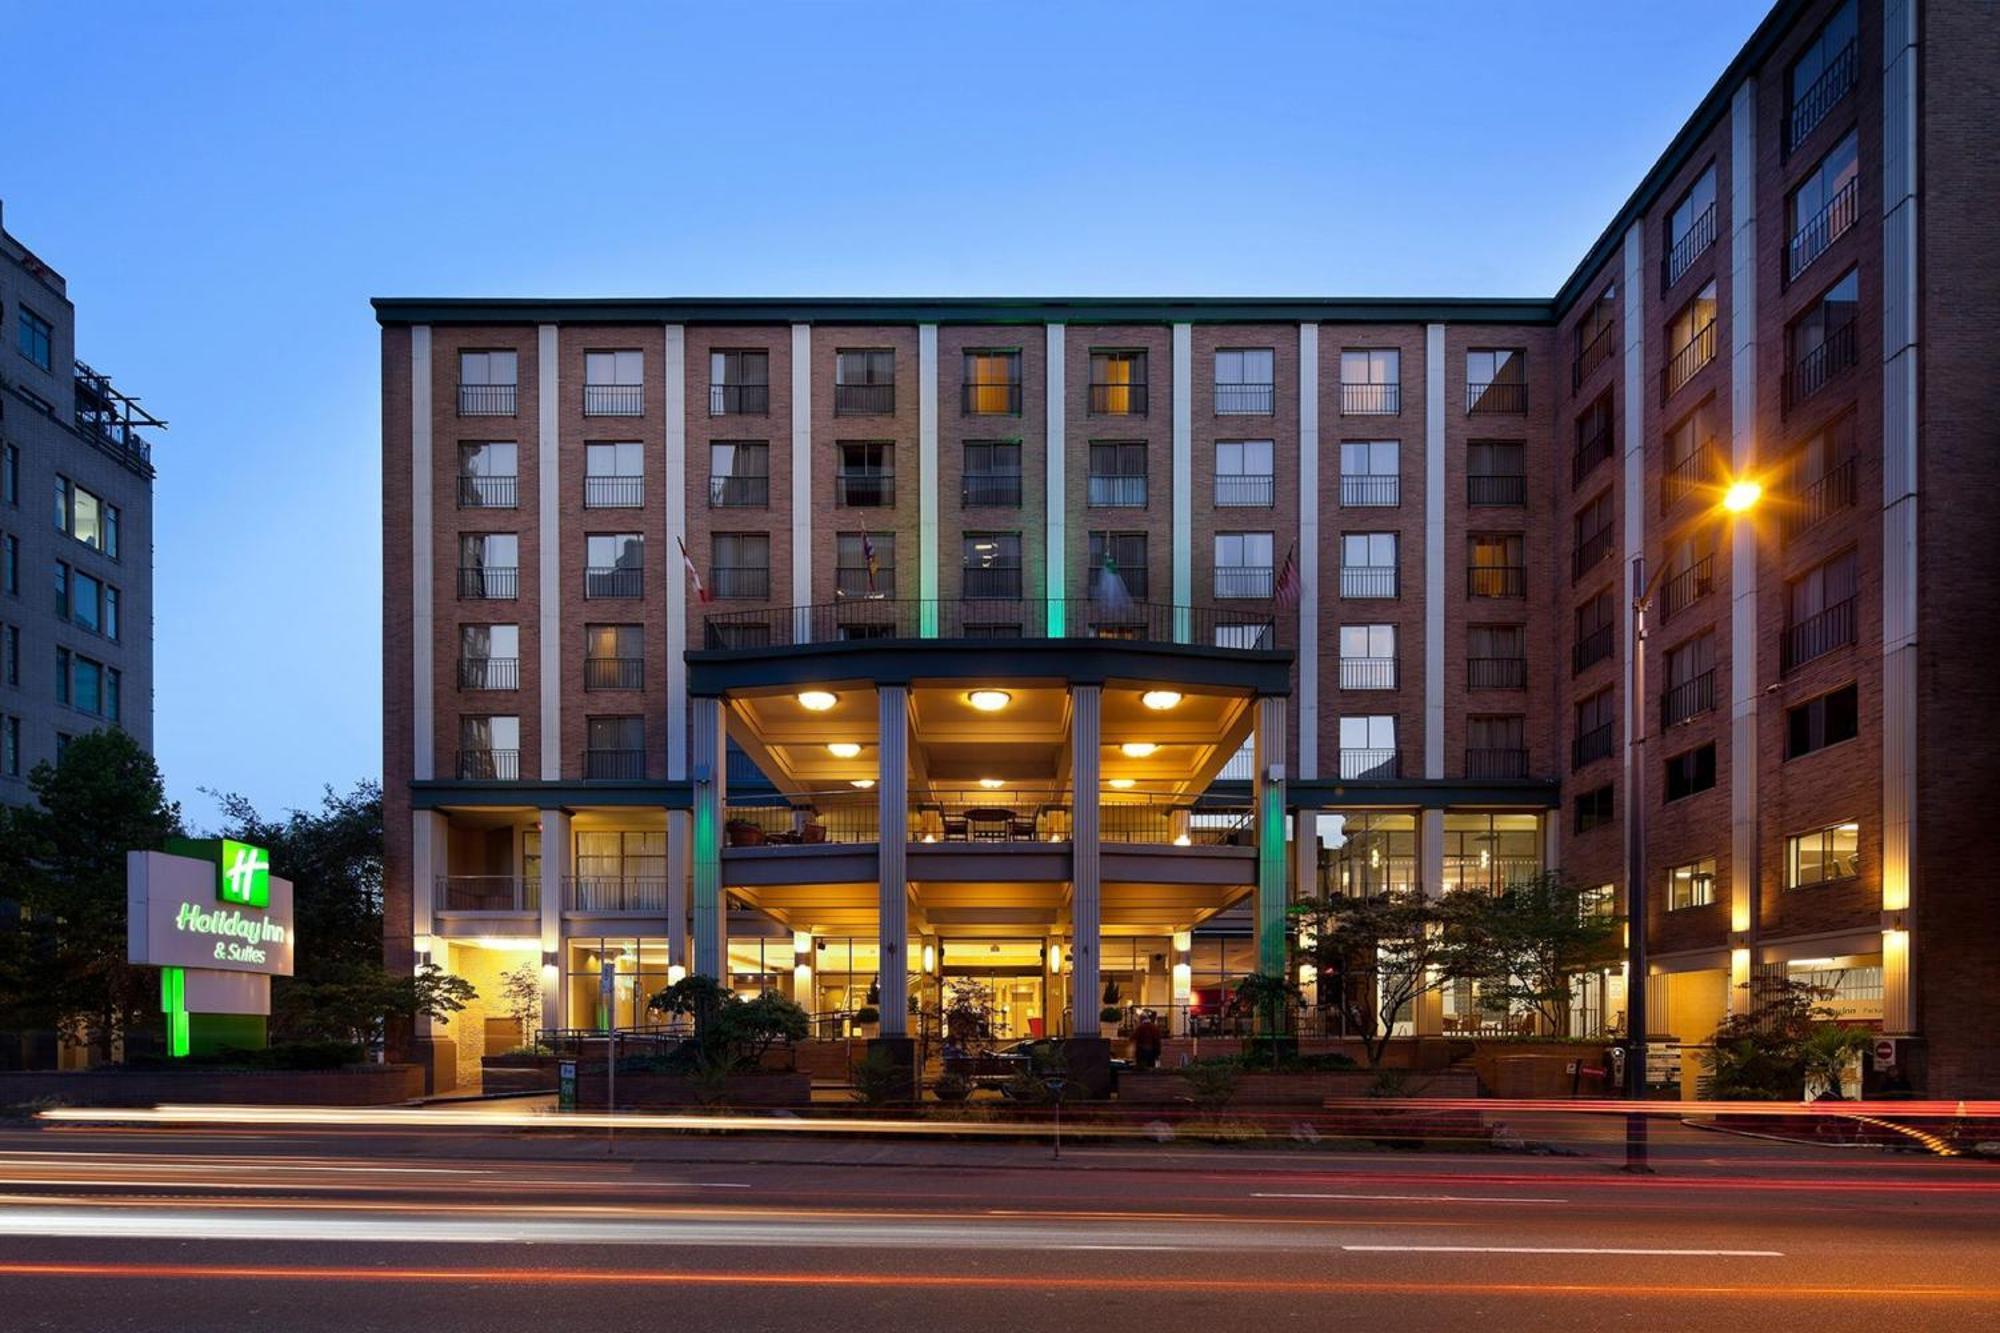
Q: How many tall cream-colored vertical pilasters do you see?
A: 12